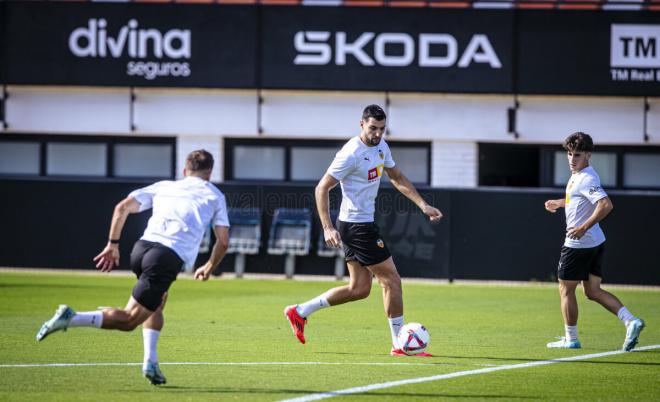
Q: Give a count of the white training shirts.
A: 3